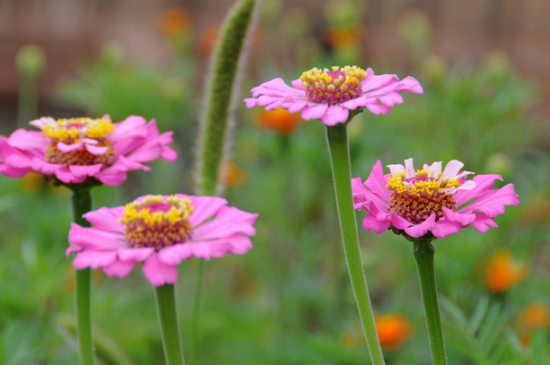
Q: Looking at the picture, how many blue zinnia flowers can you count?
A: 0